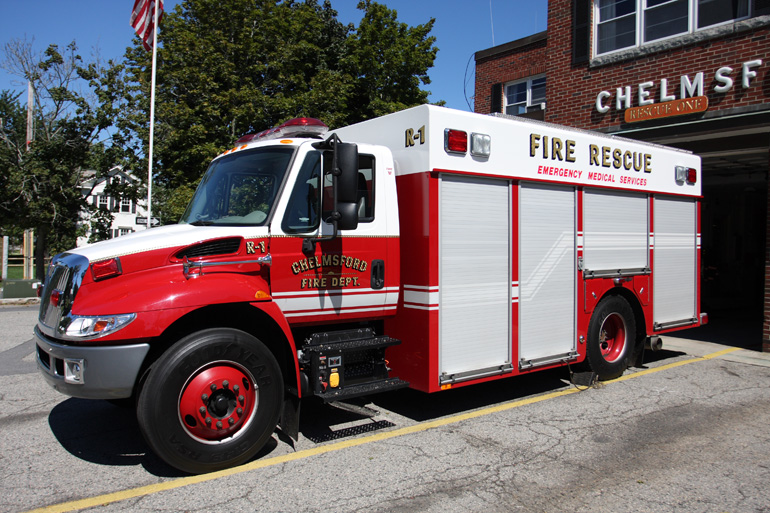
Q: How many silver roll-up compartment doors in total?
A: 4